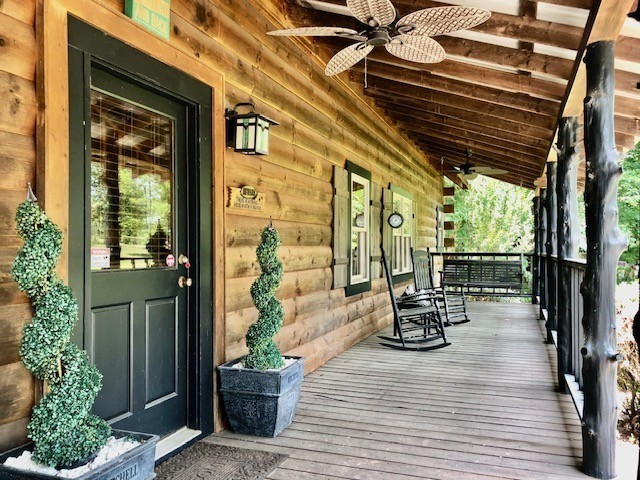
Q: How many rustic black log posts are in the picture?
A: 5